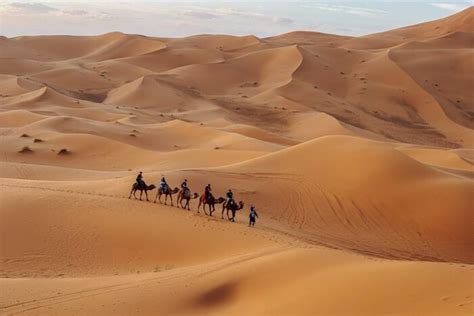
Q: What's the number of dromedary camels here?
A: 5